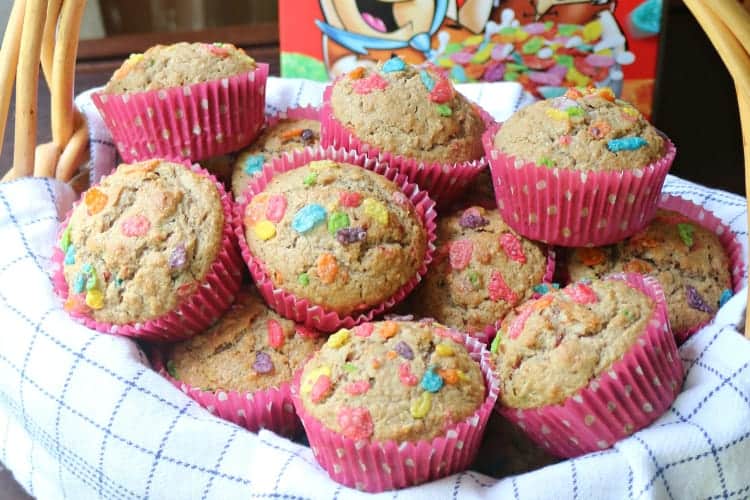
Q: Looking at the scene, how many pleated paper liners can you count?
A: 11